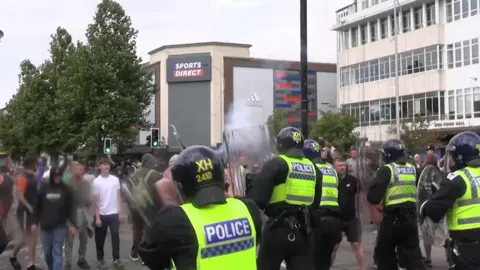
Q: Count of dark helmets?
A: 5